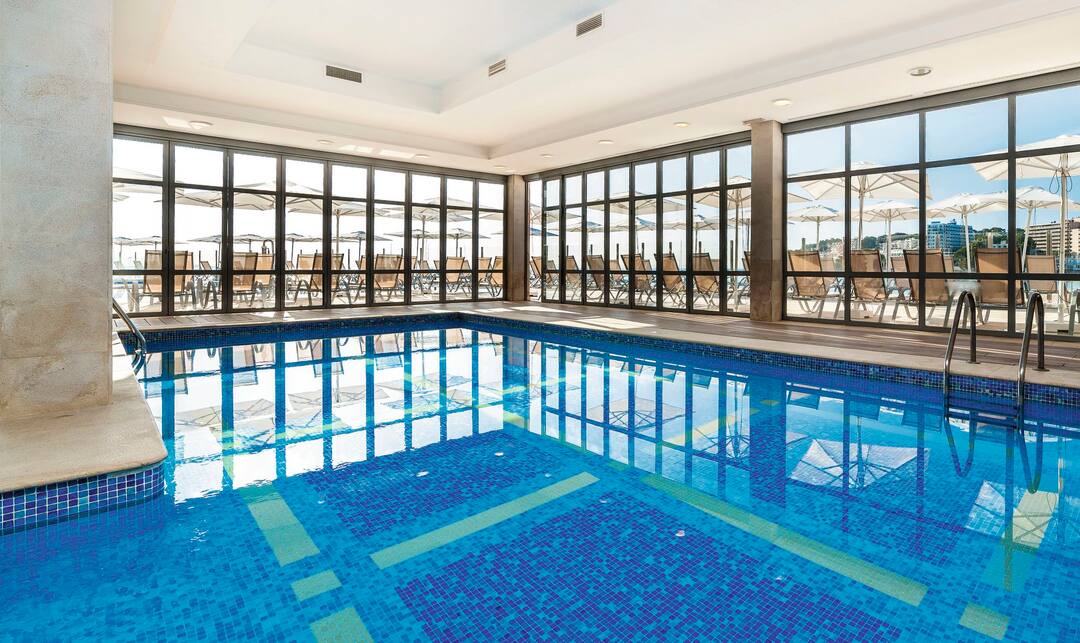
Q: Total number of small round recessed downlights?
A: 9